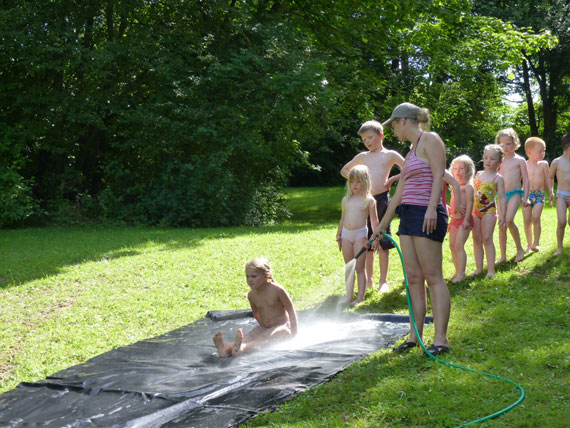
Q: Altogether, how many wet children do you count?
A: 1